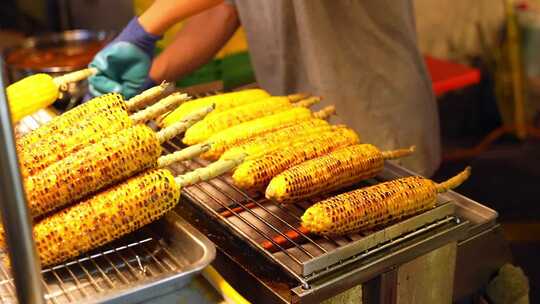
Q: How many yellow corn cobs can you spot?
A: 12